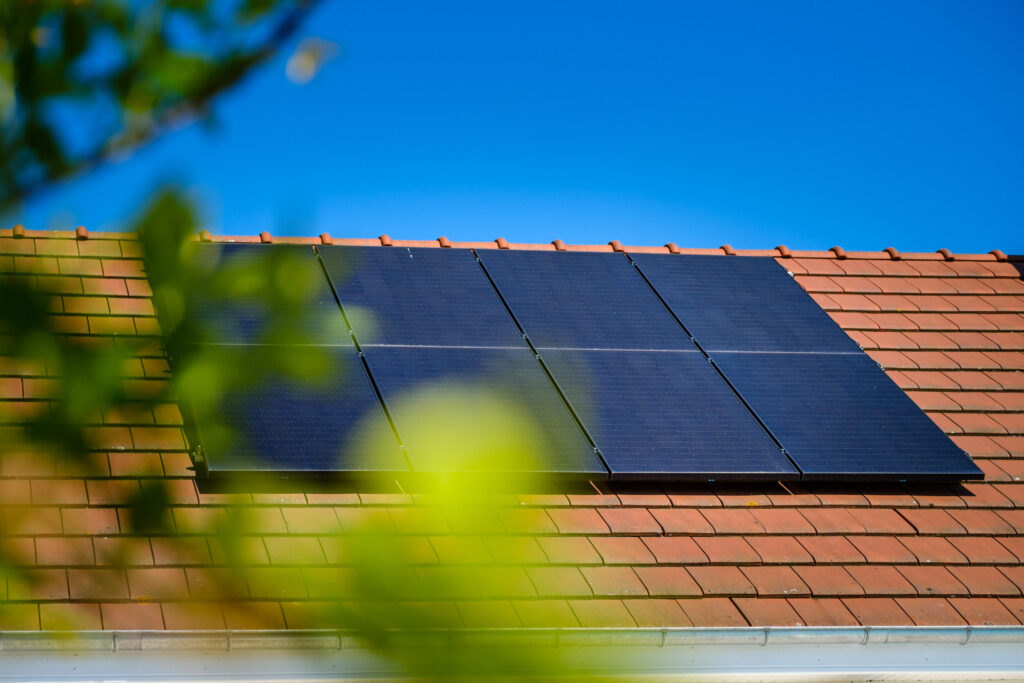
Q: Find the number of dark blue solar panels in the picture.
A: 8